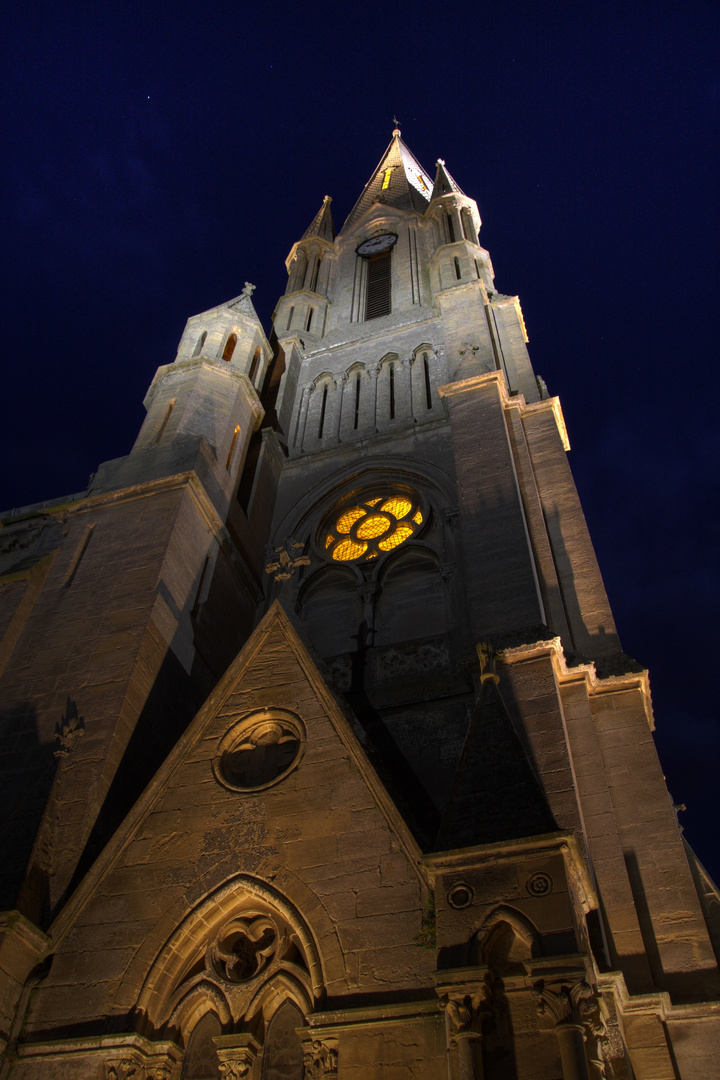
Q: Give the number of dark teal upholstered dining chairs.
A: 0